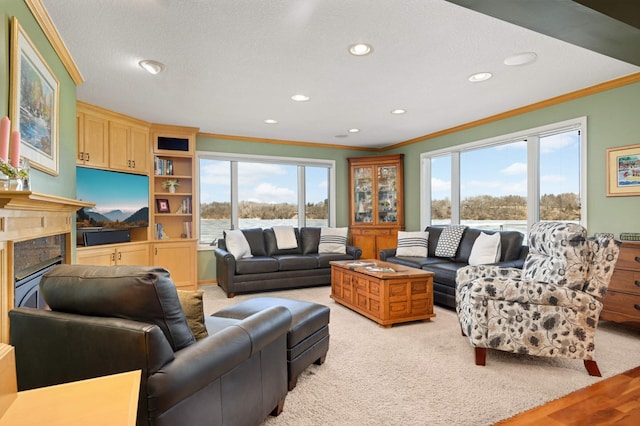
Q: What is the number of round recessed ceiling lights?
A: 7